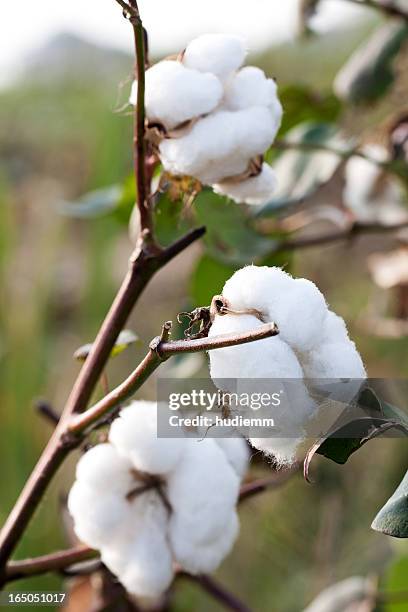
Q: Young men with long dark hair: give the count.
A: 0